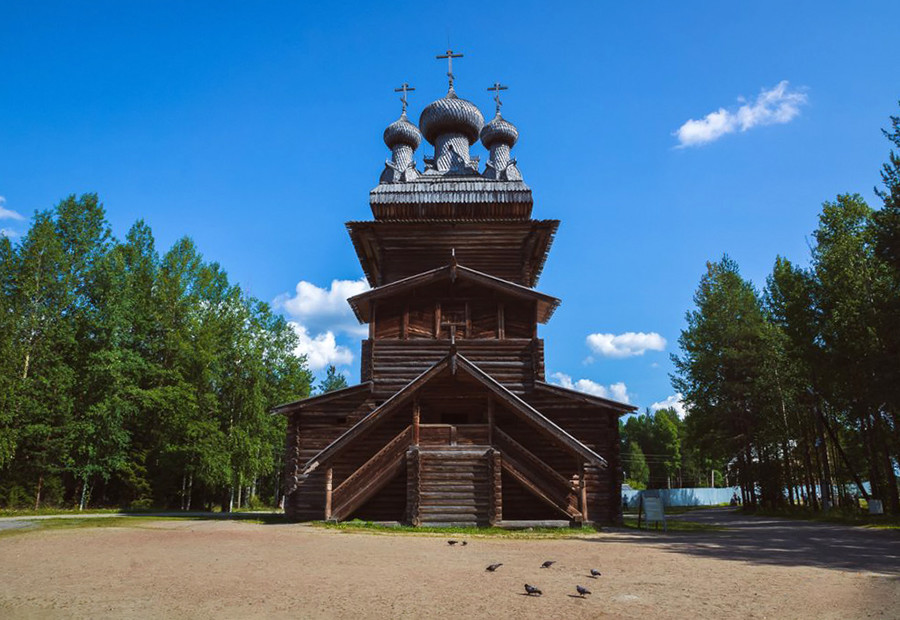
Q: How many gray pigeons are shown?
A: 7